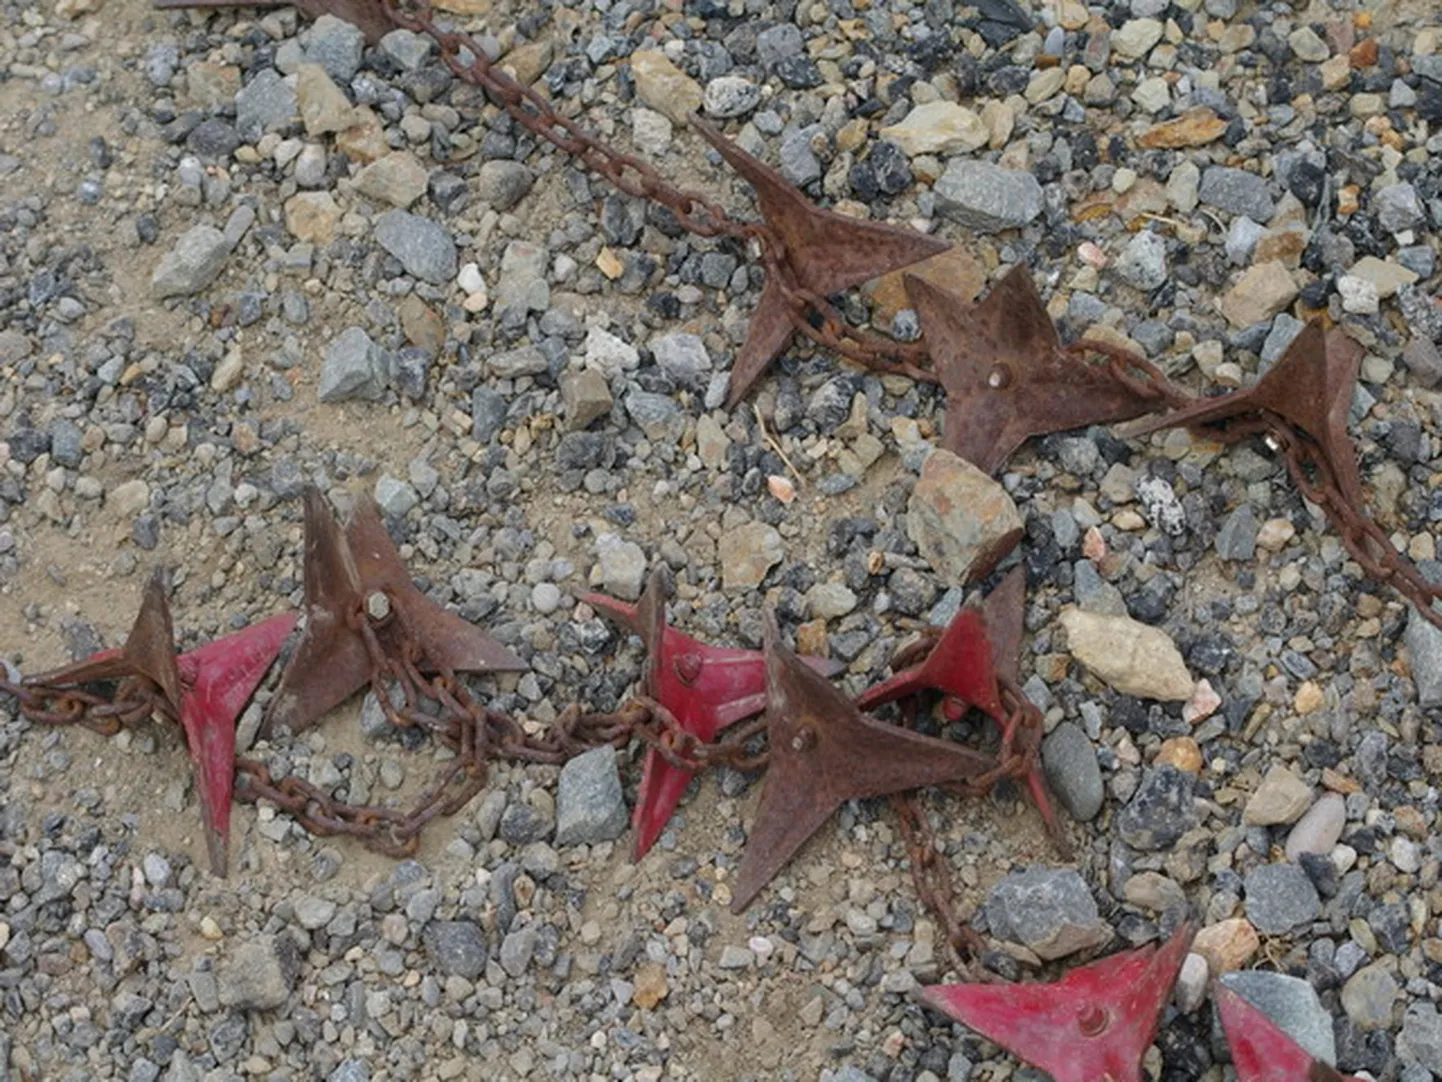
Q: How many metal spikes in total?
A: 11